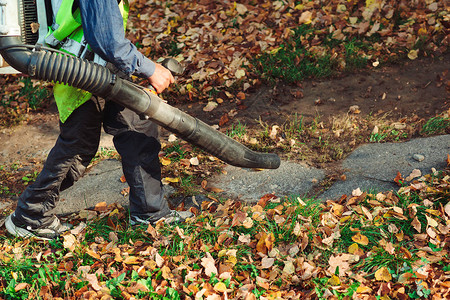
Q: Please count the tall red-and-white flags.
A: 0